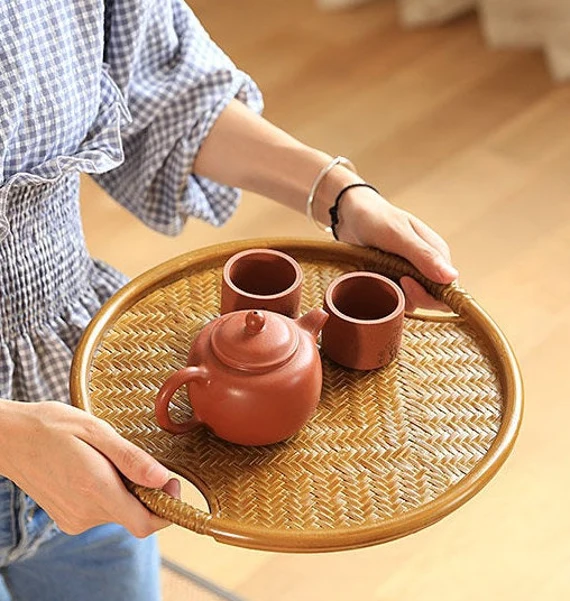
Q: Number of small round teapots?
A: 1